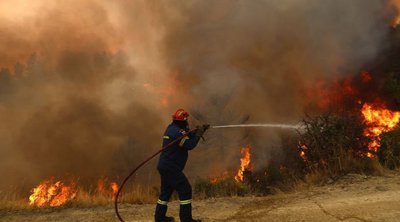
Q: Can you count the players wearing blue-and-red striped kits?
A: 0